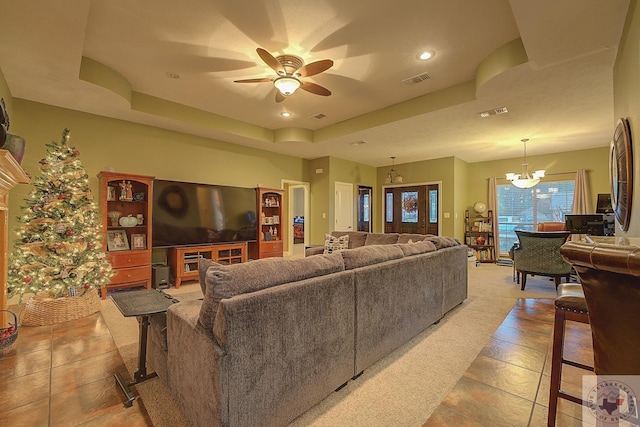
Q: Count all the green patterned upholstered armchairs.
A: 1